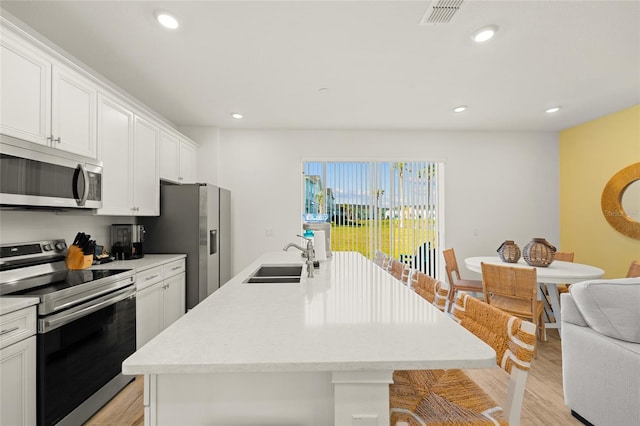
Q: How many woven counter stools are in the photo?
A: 4